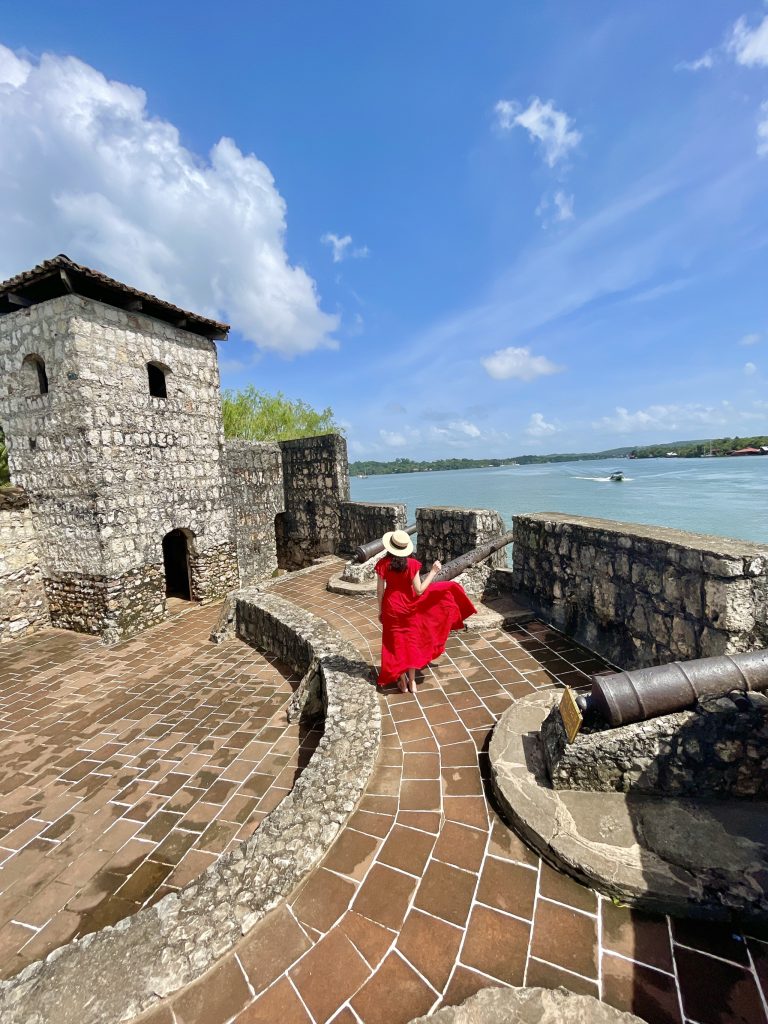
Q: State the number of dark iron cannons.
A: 3